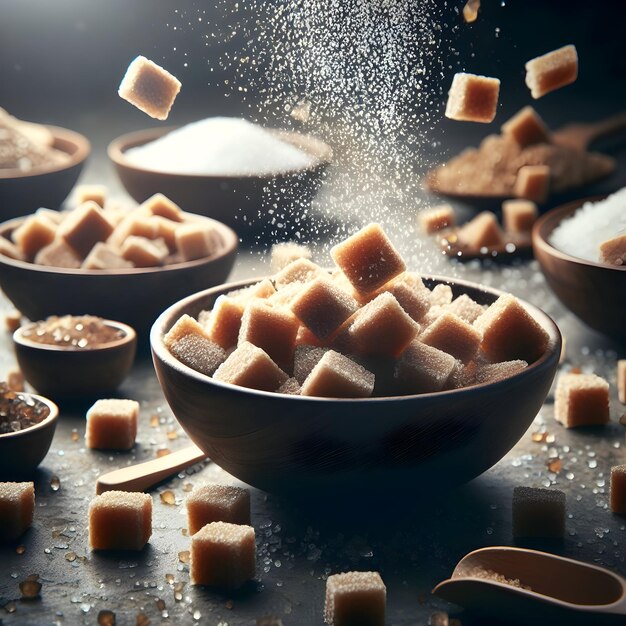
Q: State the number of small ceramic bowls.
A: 2